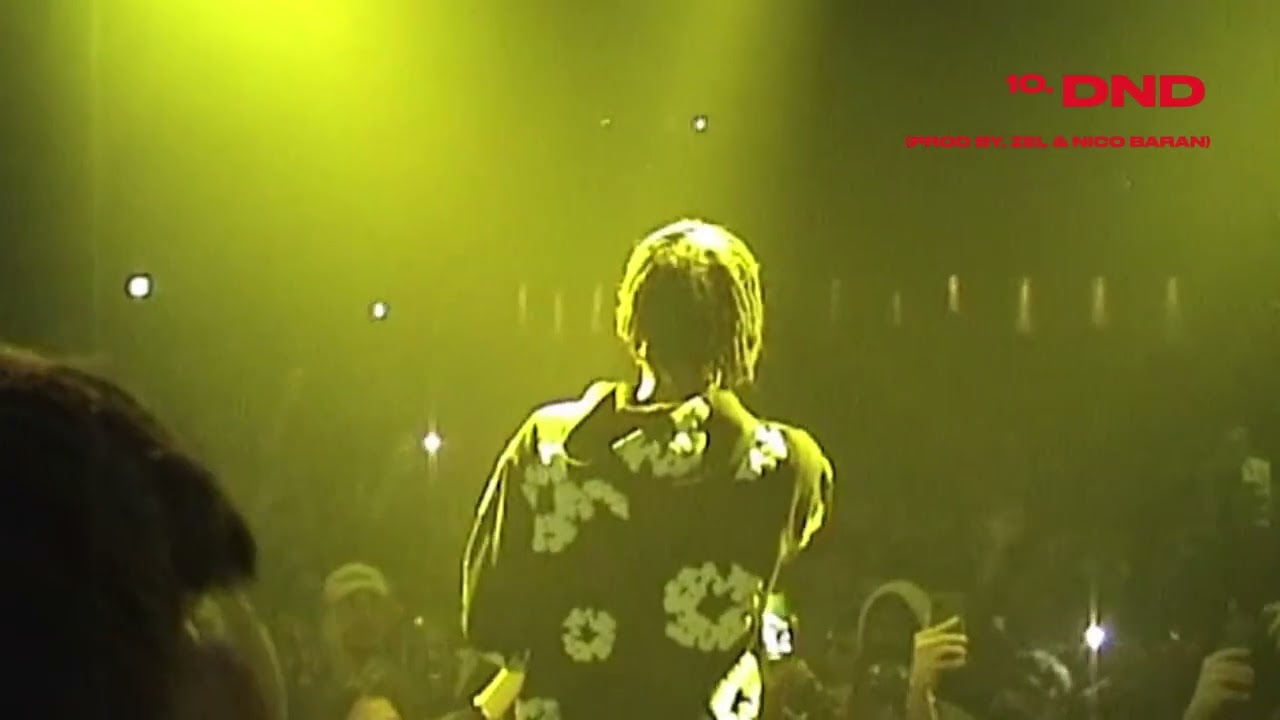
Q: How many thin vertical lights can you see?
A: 9